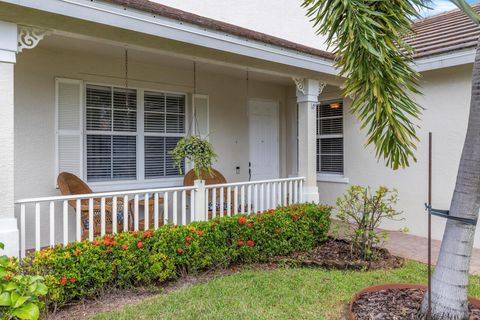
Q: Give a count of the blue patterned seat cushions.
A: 2